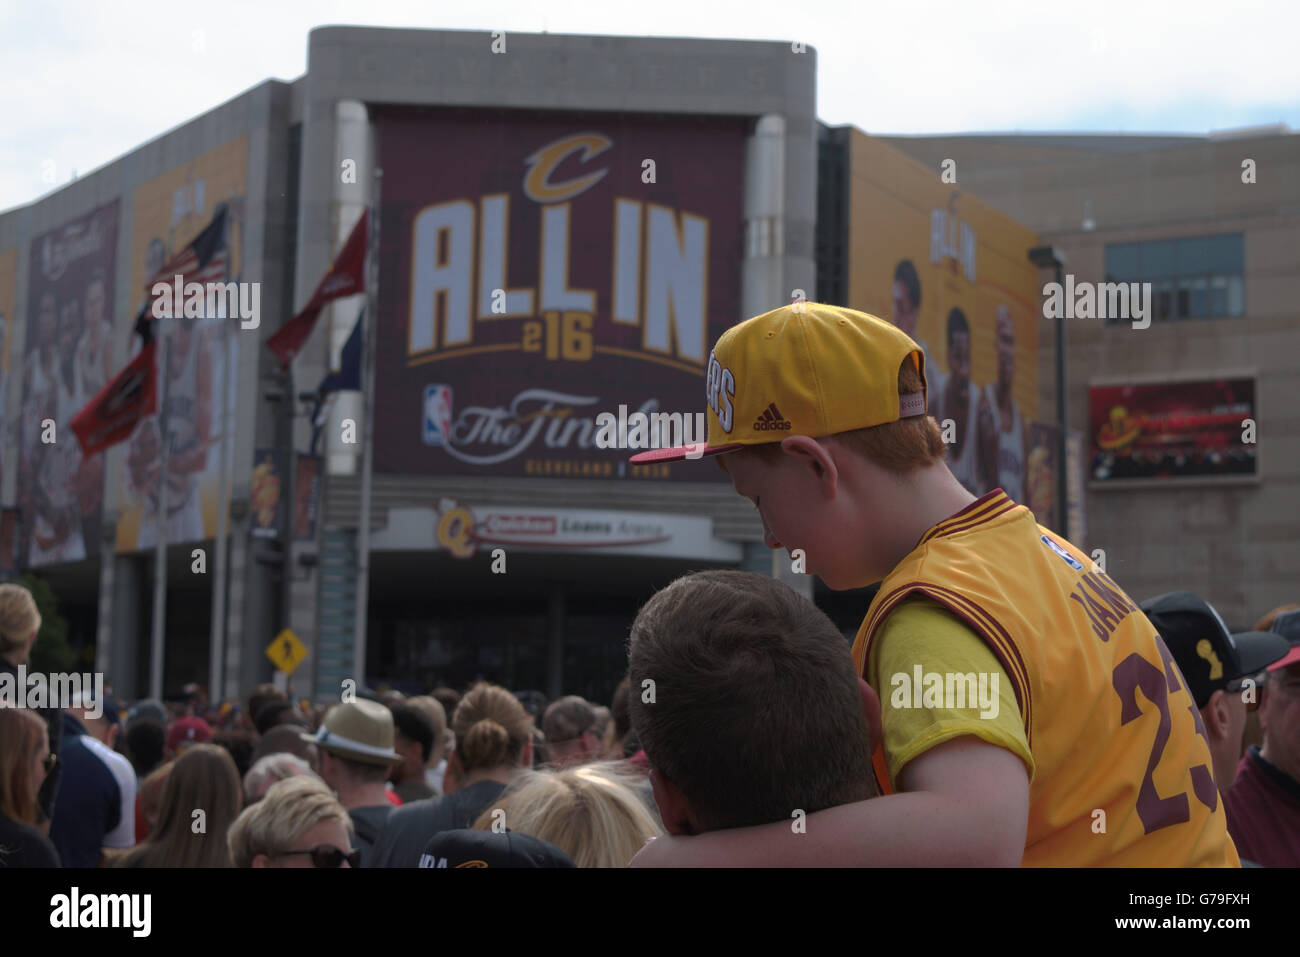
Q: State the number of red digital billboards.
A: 1